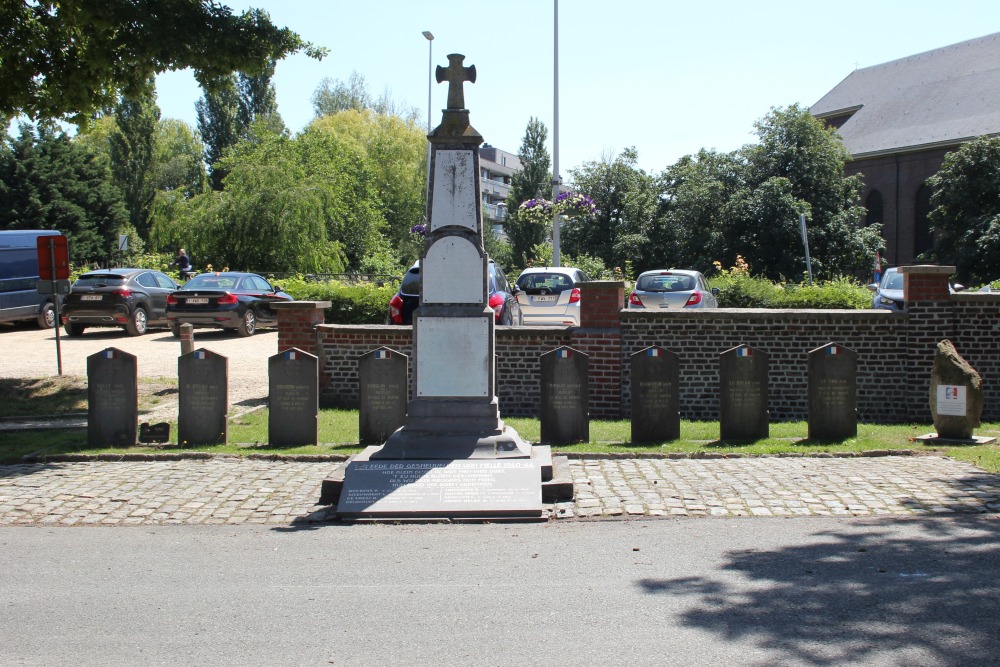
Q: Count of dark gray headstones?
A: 8